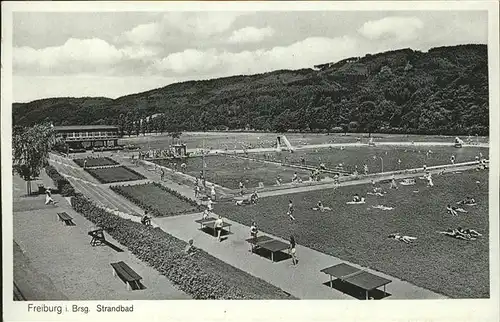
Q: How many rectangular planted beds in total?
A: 3